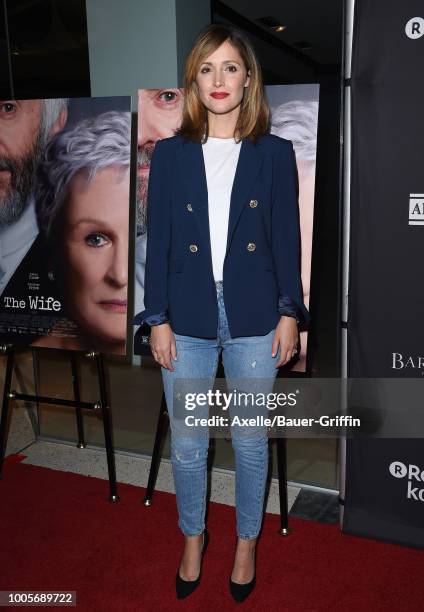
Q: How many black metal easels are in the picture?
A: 2